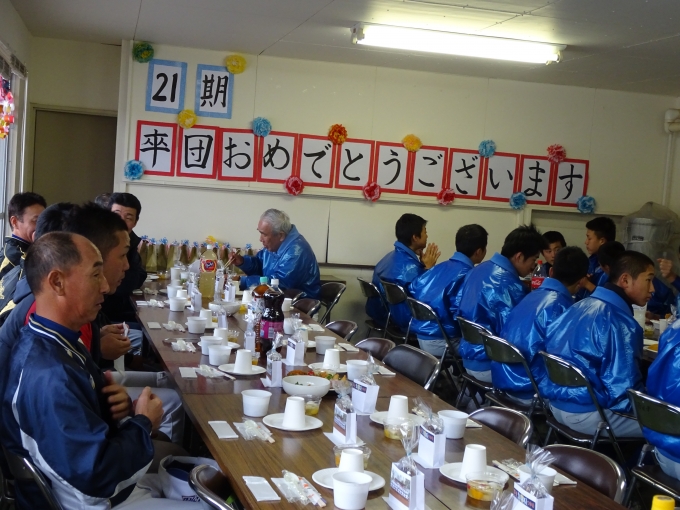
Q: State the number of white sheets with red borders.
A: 12